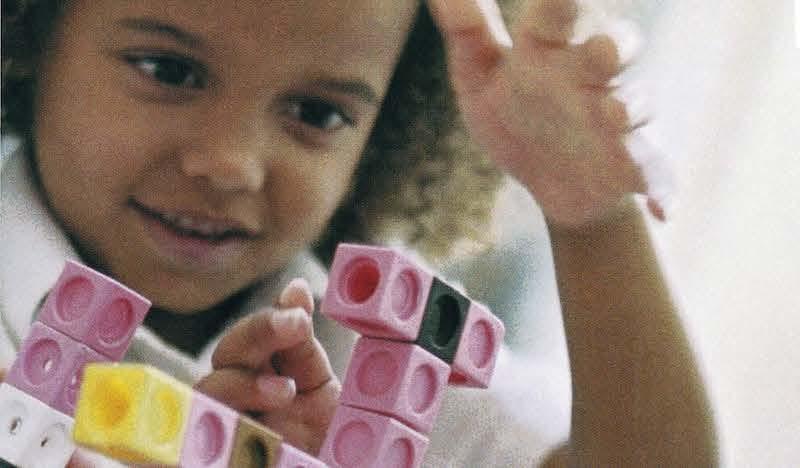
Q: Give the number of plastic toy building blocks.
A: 12